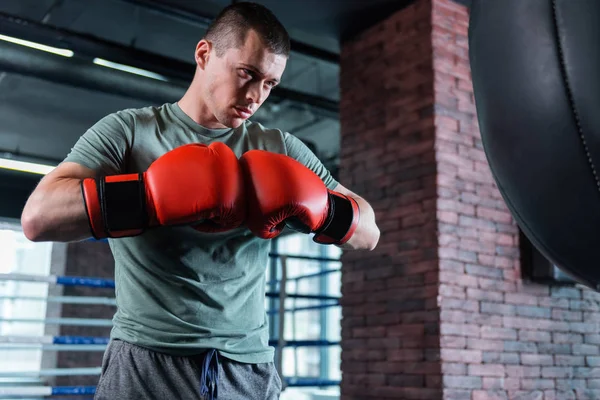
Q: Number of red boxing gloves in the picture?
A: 2